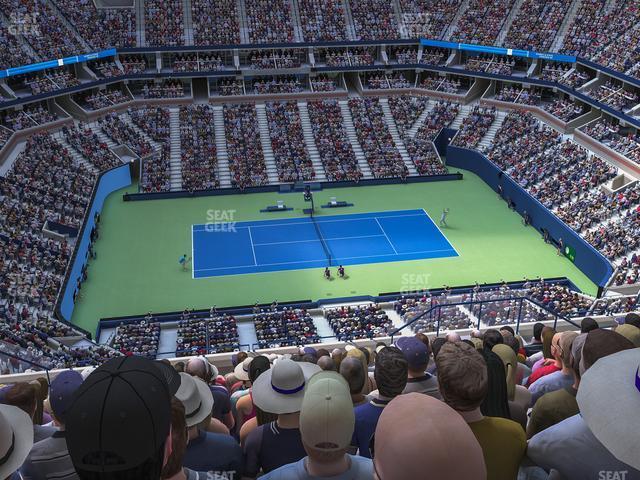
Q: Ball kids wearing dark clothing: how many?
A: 2